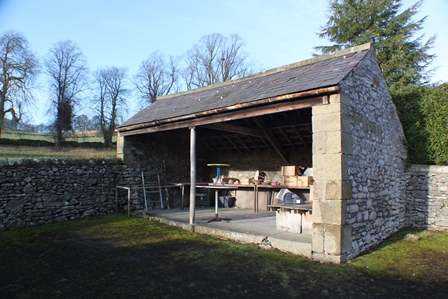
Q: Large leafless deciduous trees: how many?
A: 5